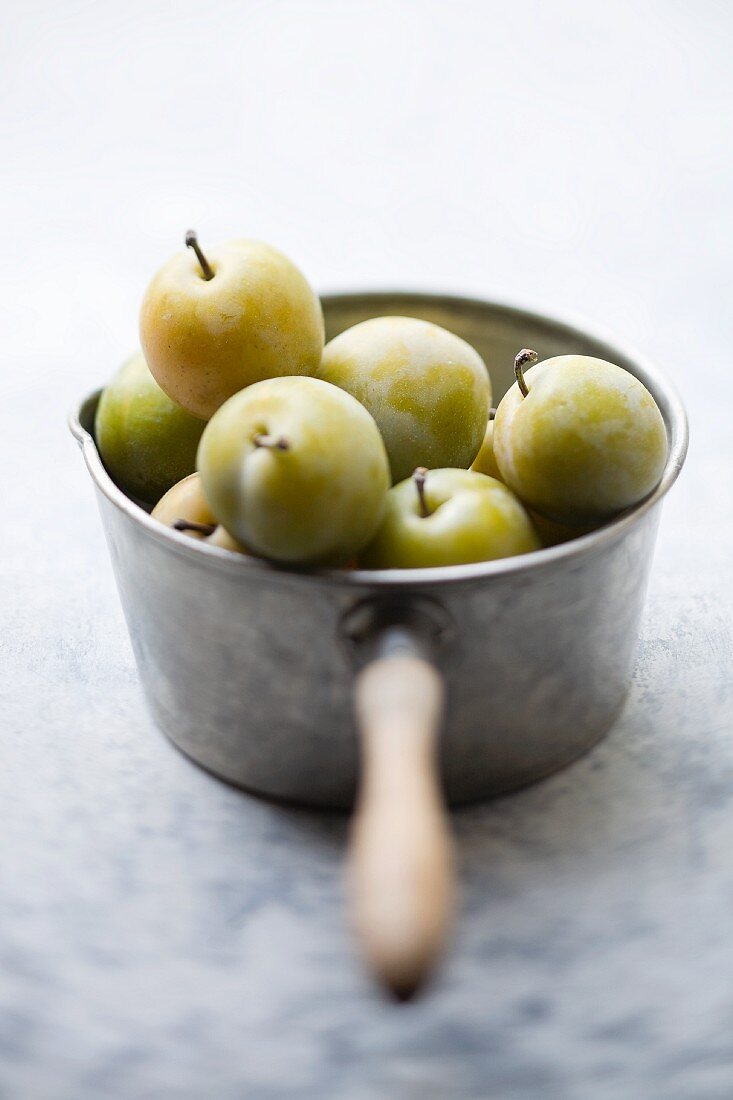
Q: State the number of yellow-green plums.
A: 8